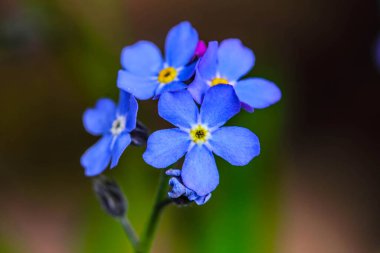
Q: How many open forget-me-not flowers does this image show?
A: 4